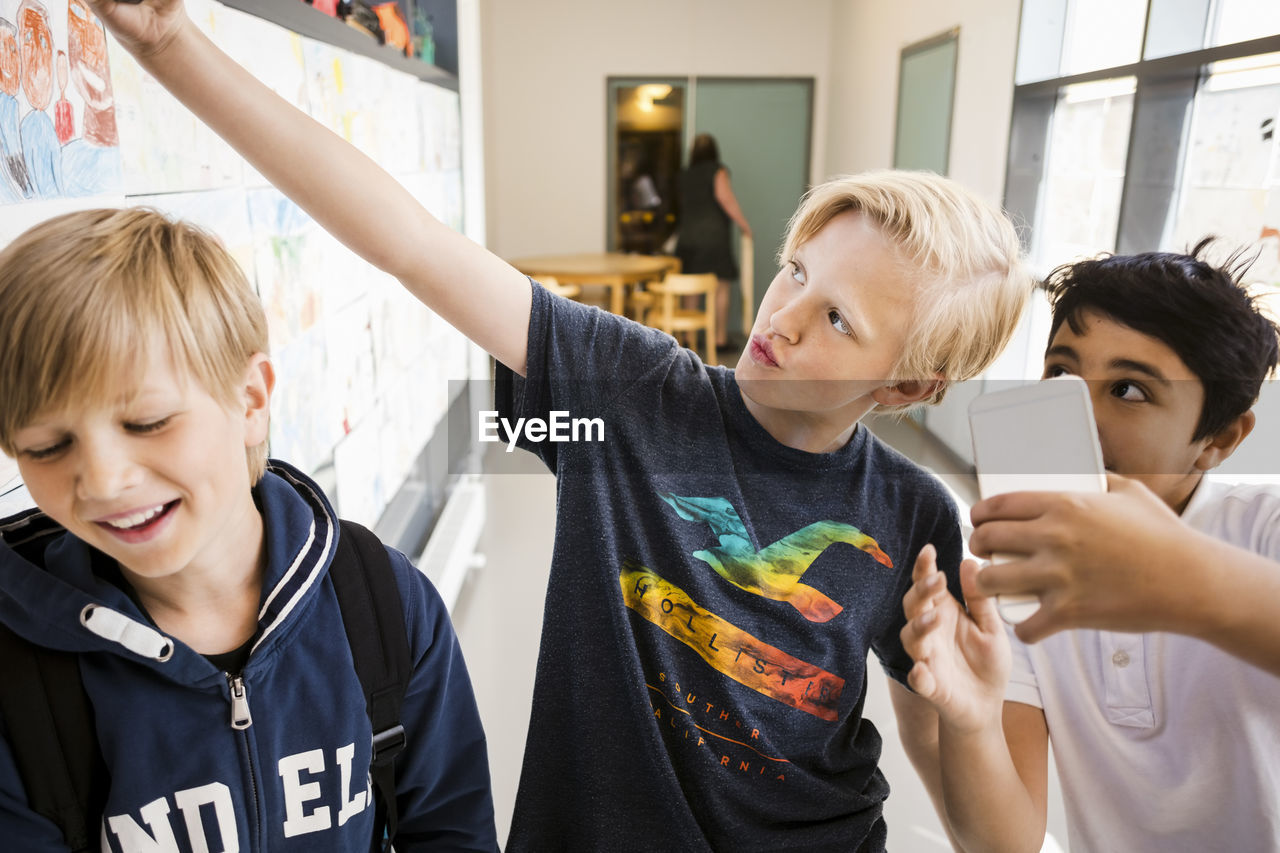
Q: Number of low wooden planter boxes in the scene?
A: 0